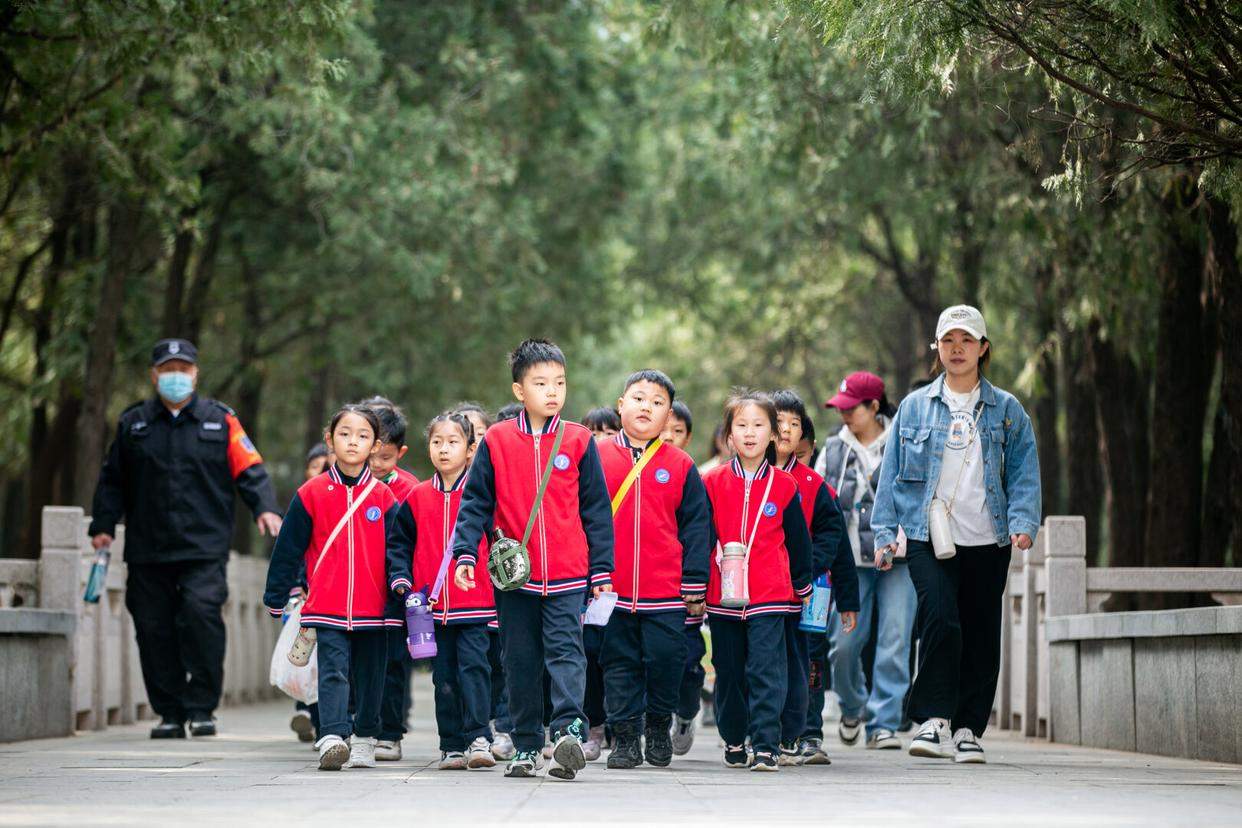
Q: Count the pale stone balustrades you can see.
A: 2